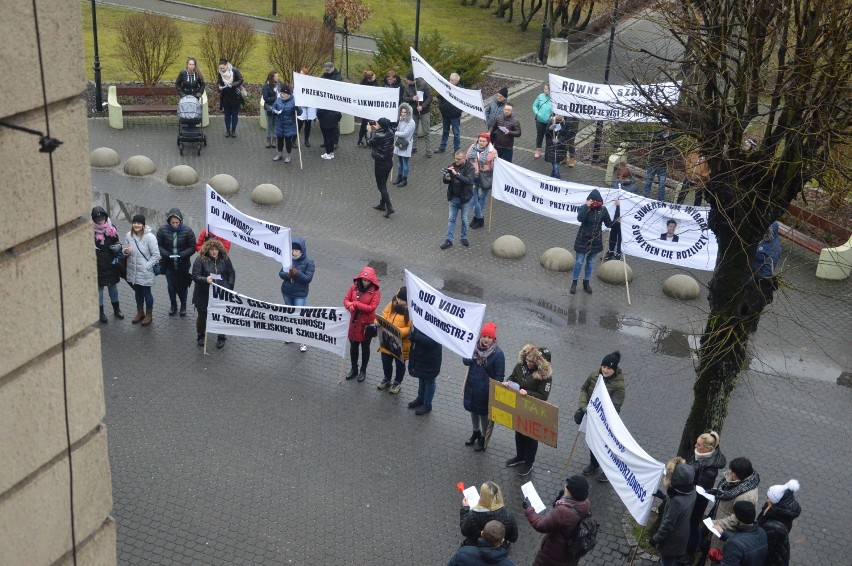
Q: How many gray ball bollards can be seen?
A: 9